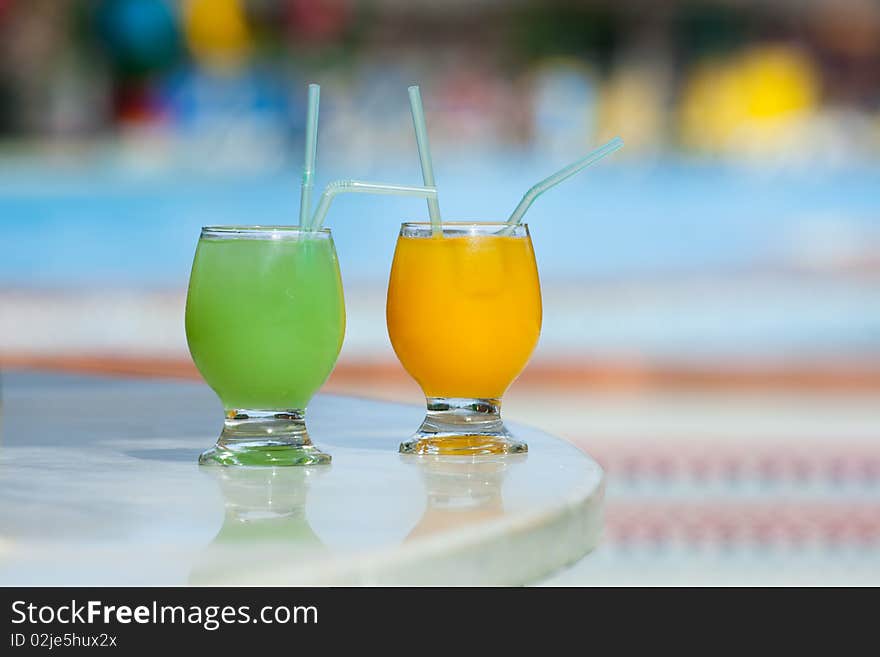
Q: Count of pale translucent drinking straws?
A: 4